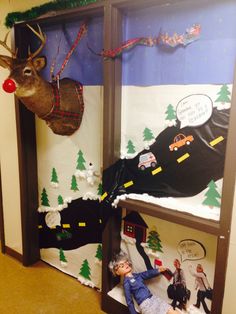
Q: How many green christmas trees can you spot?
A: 15